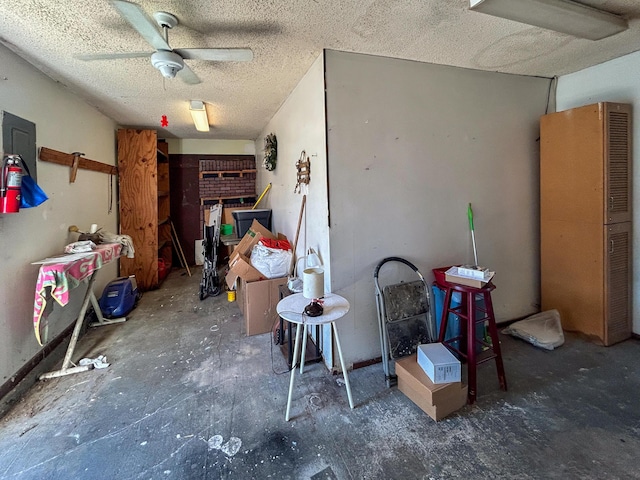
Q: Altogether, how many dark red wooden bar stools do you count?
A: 1